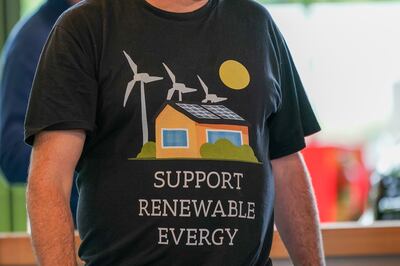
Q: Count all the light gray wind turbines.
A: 3